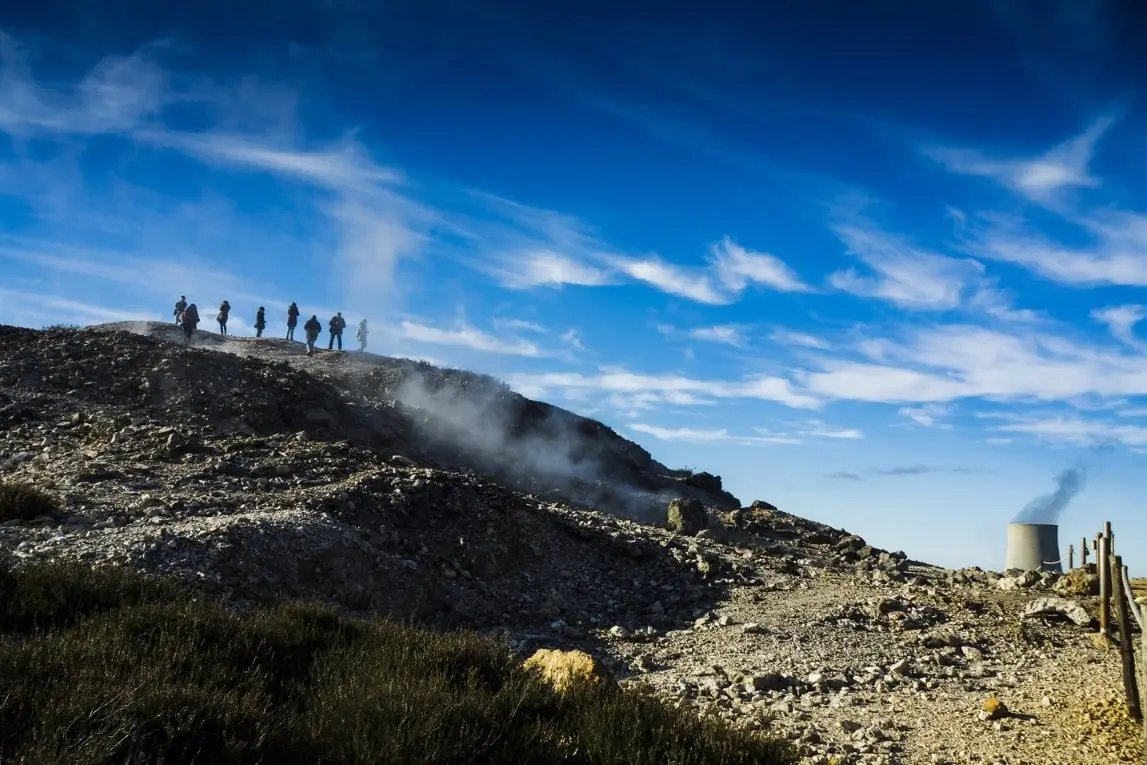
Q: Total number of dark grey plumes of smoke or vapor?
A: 1